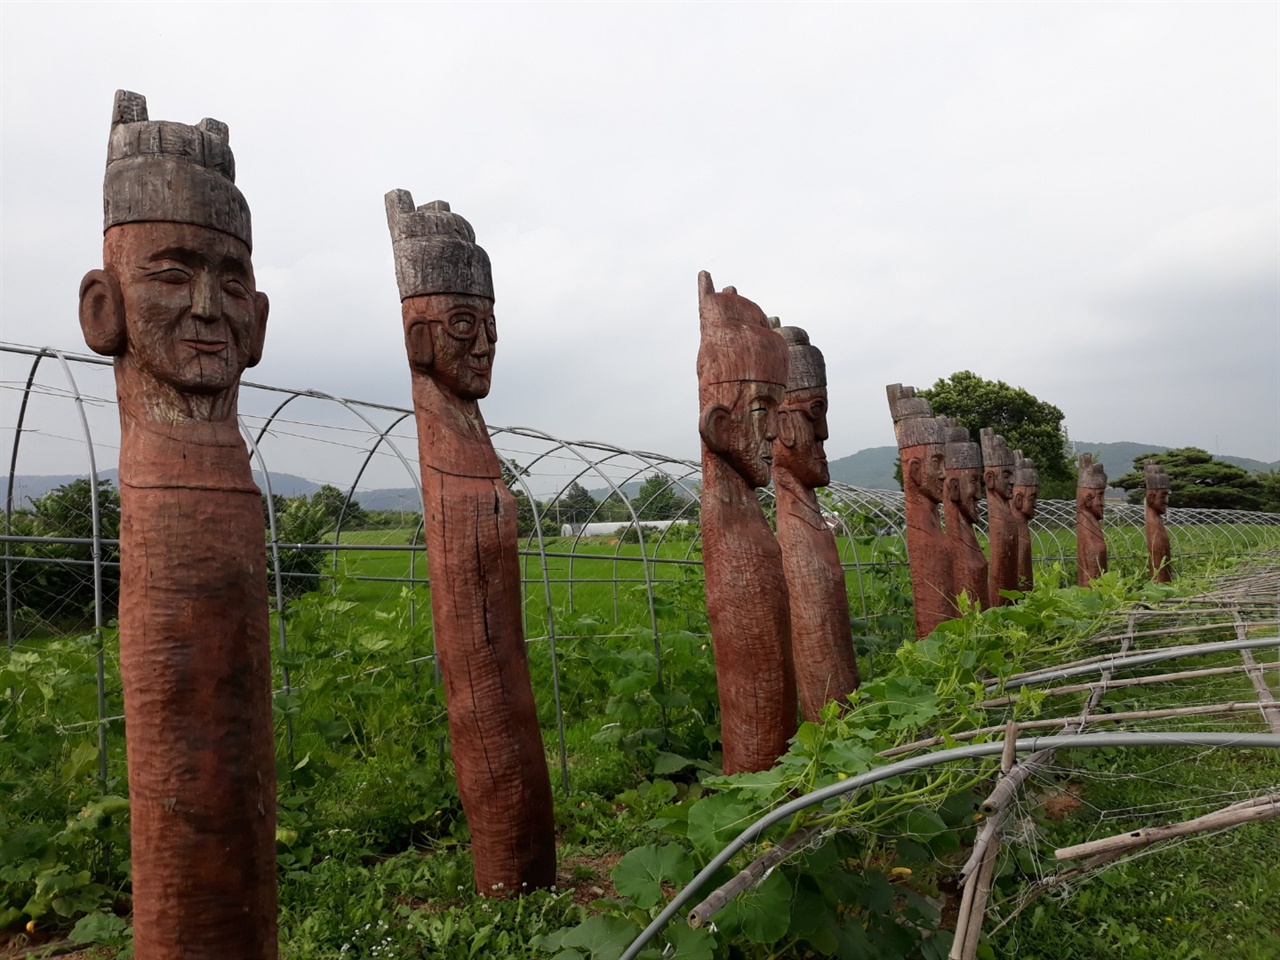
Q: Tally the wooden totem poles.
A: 10